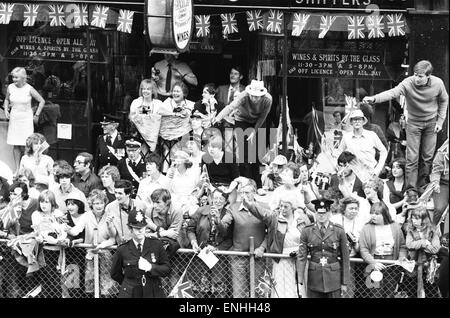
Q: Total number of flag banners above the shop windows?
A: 15